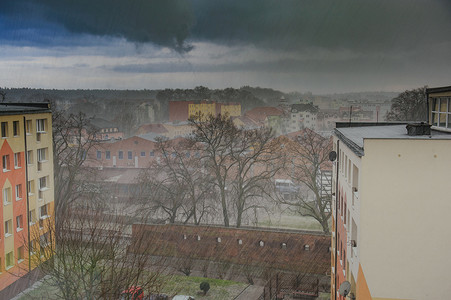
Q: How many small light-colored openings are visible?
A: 7